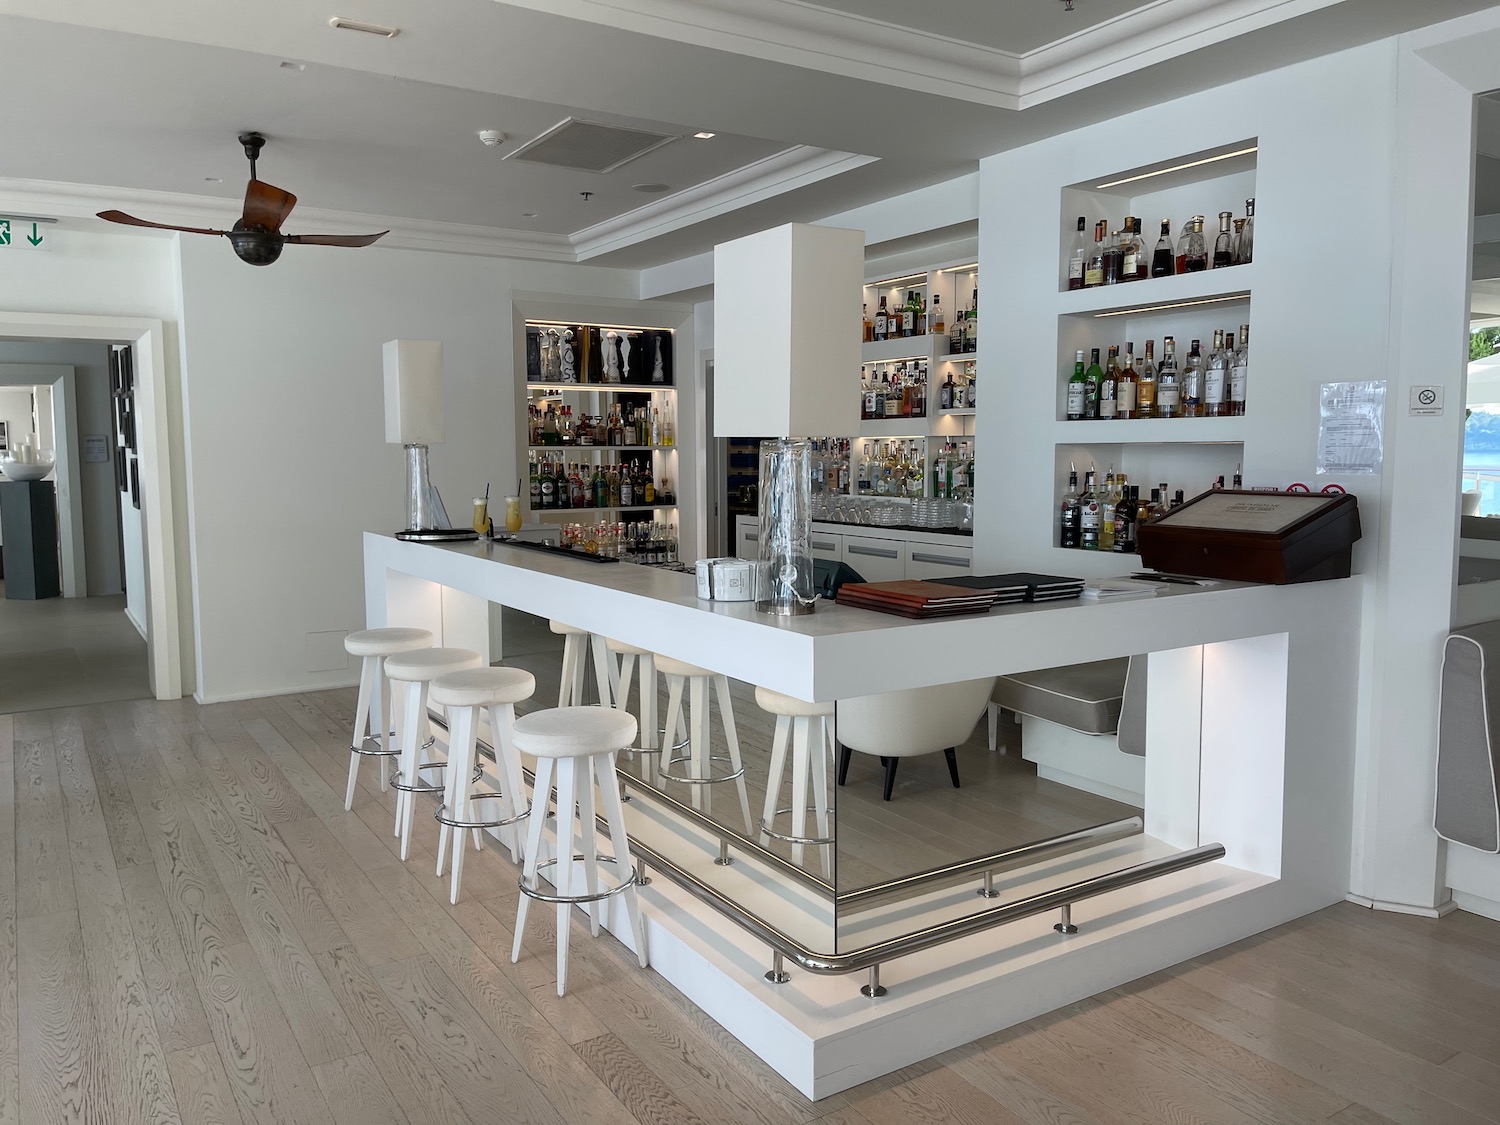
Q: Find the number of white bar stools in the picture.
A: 4